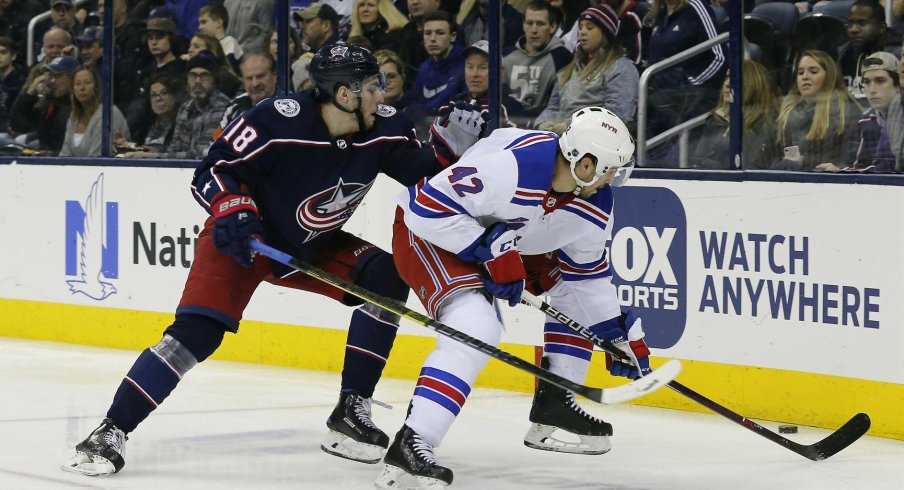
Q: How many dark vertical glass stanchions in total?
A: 4